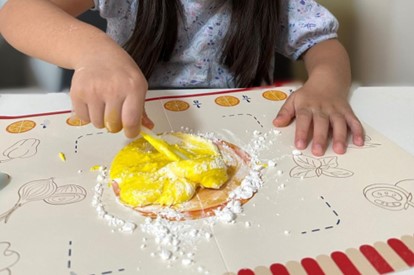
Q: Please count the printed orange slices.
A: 5